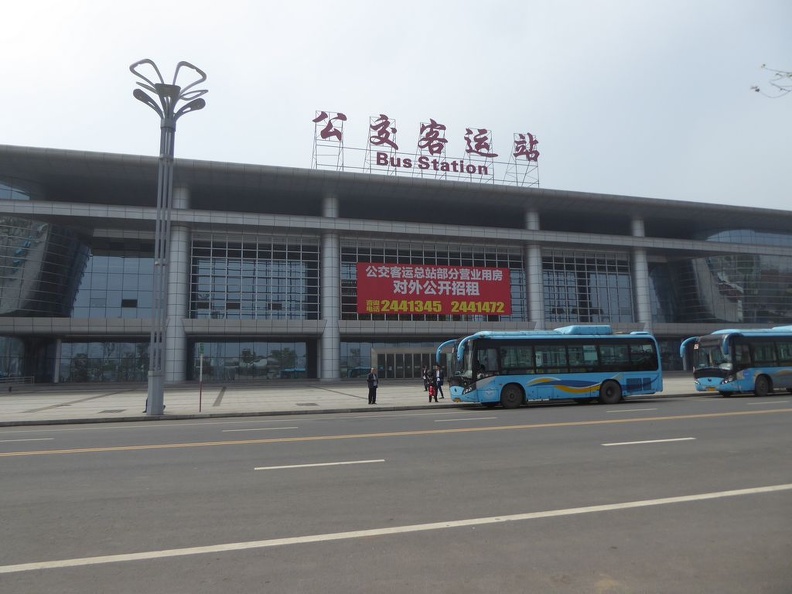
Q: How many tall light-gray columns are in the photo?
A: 4